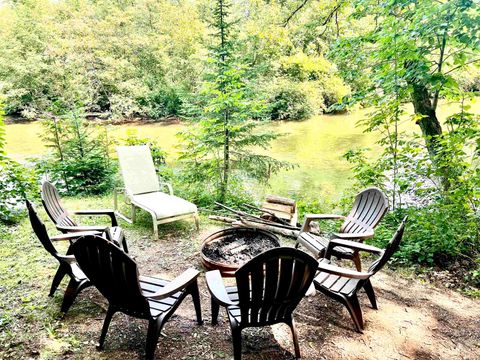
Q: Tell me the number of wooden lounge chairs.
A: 6